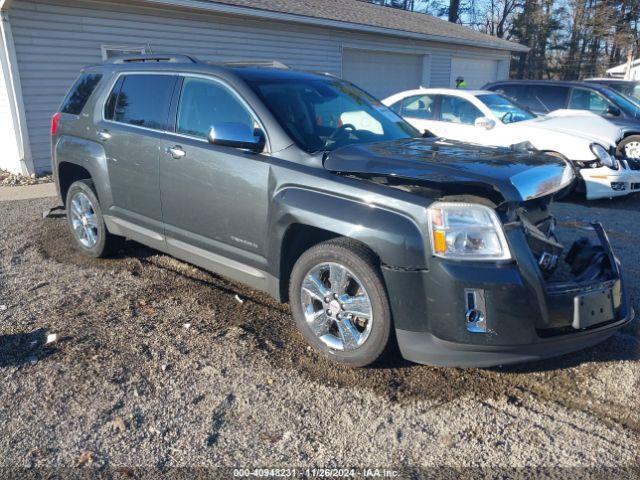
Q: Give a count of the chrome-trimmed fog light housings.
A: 1